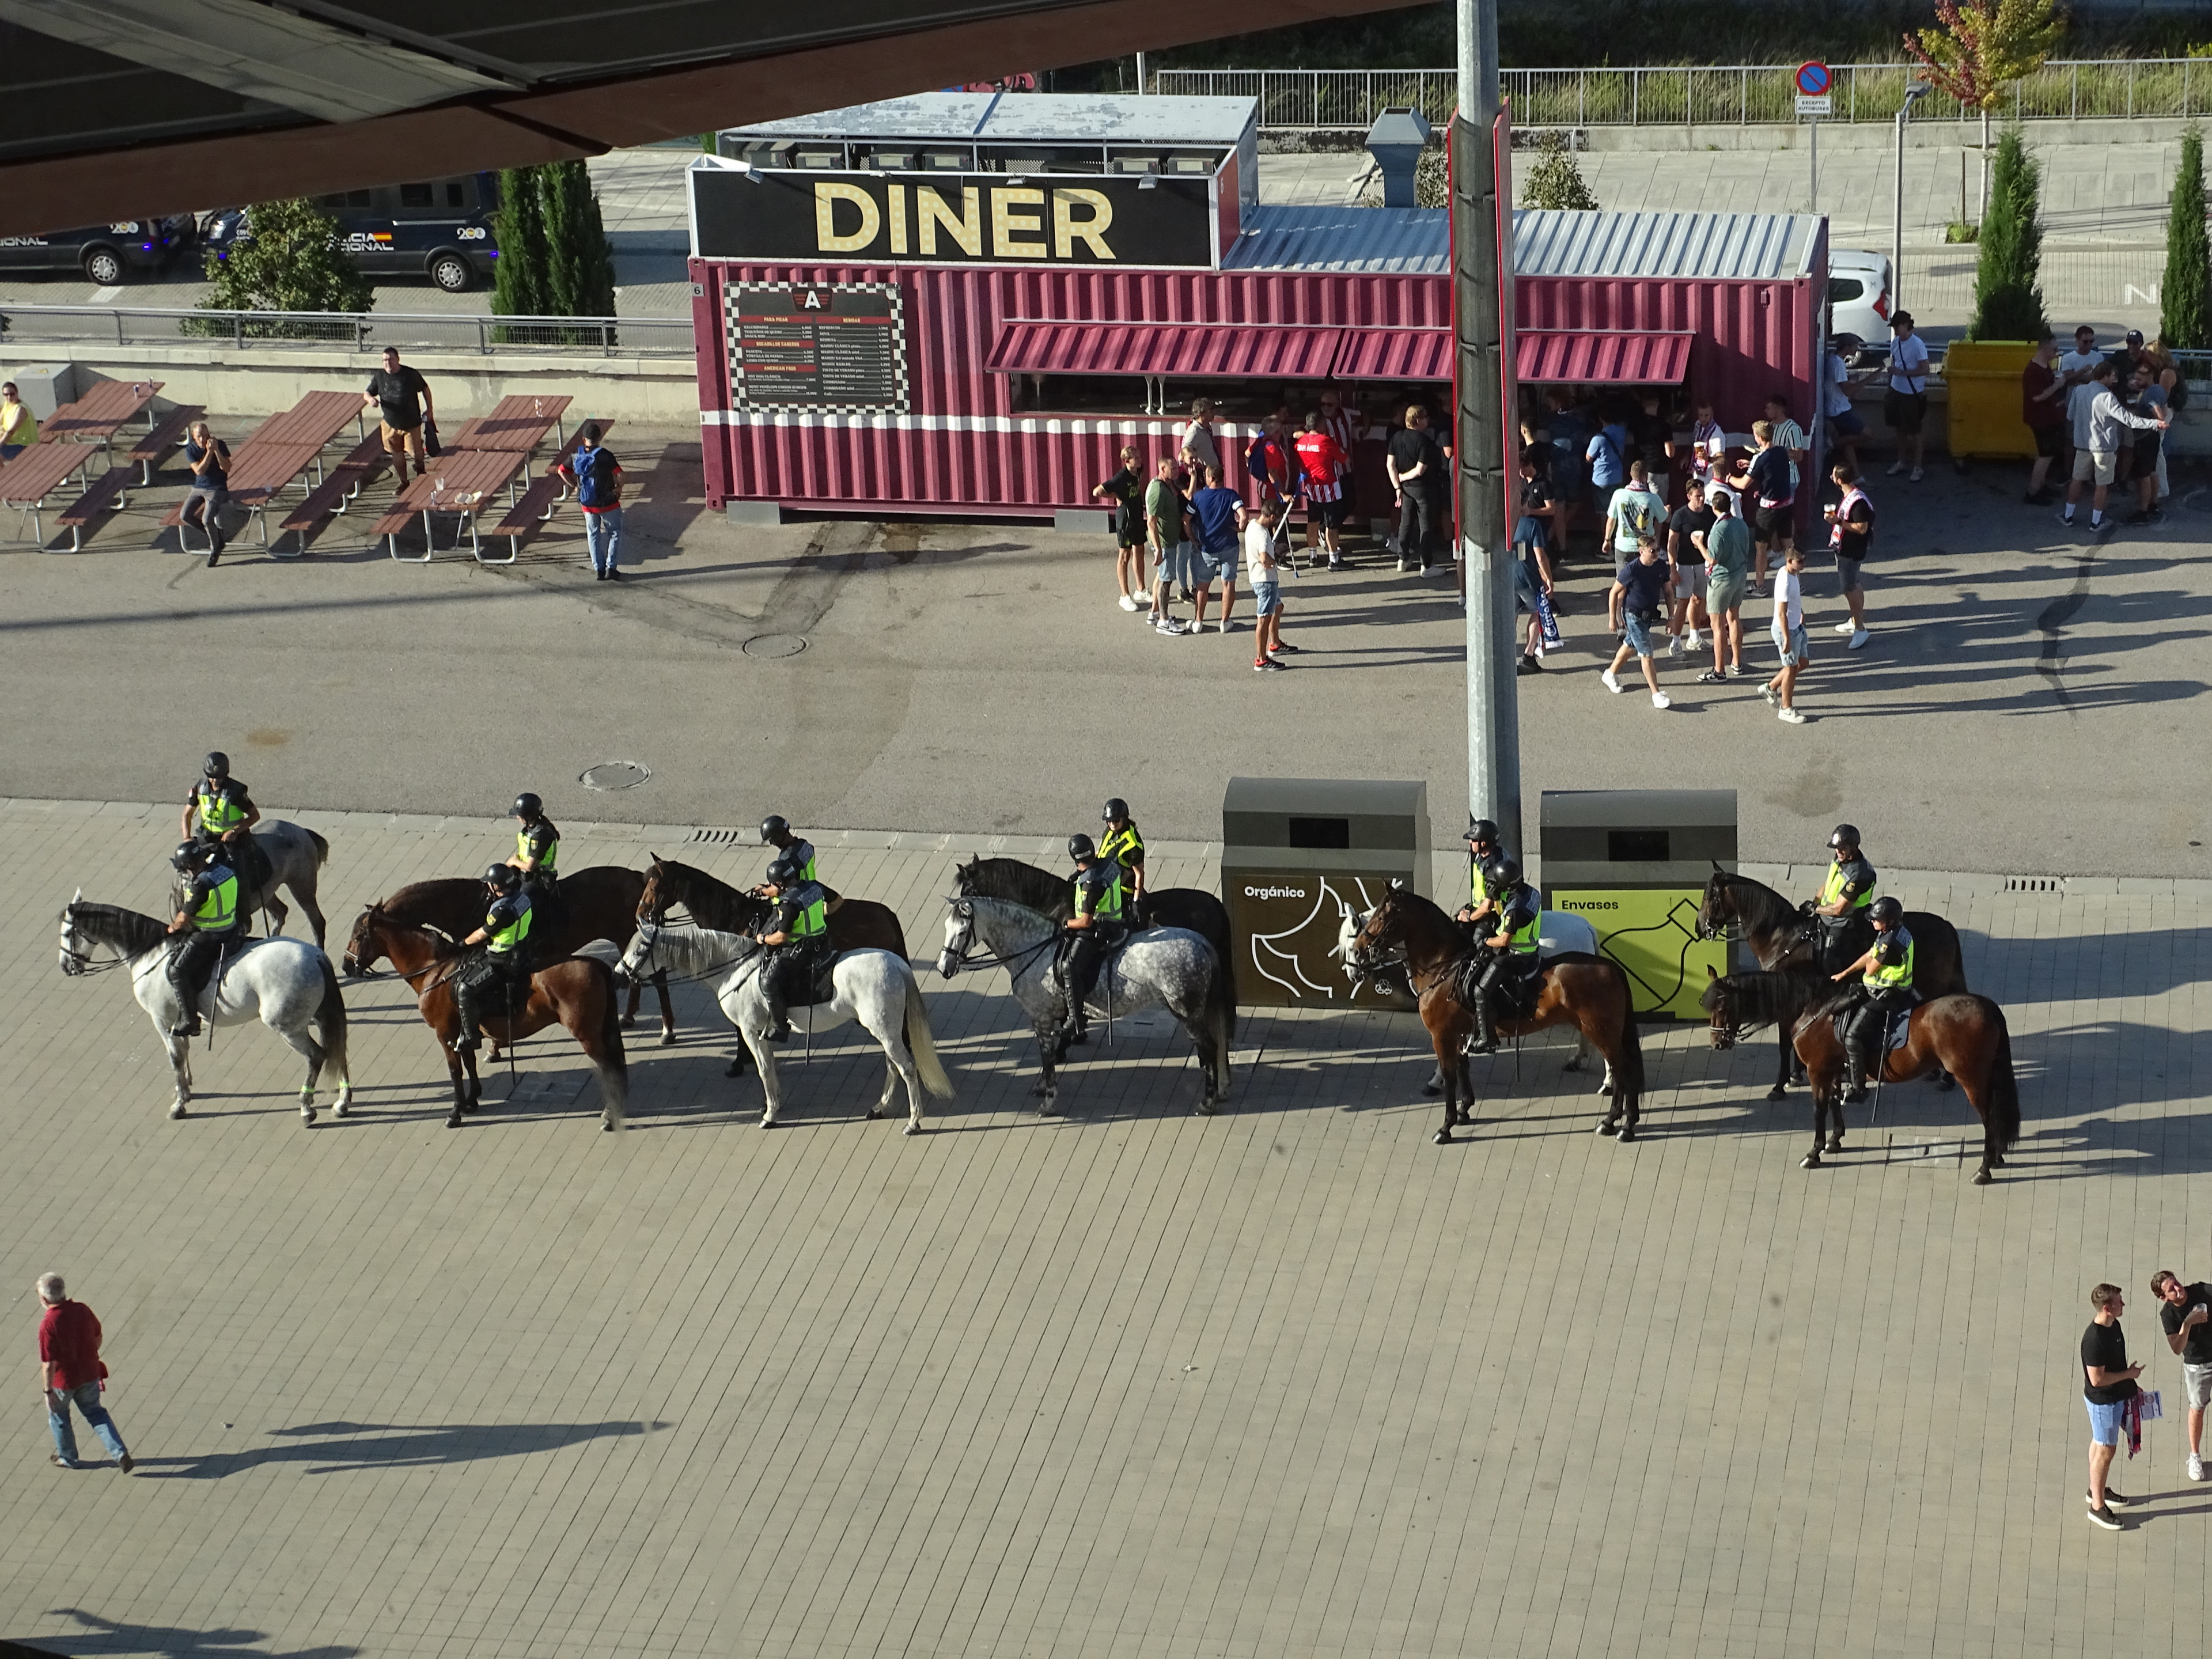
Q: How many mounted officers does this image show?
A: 12